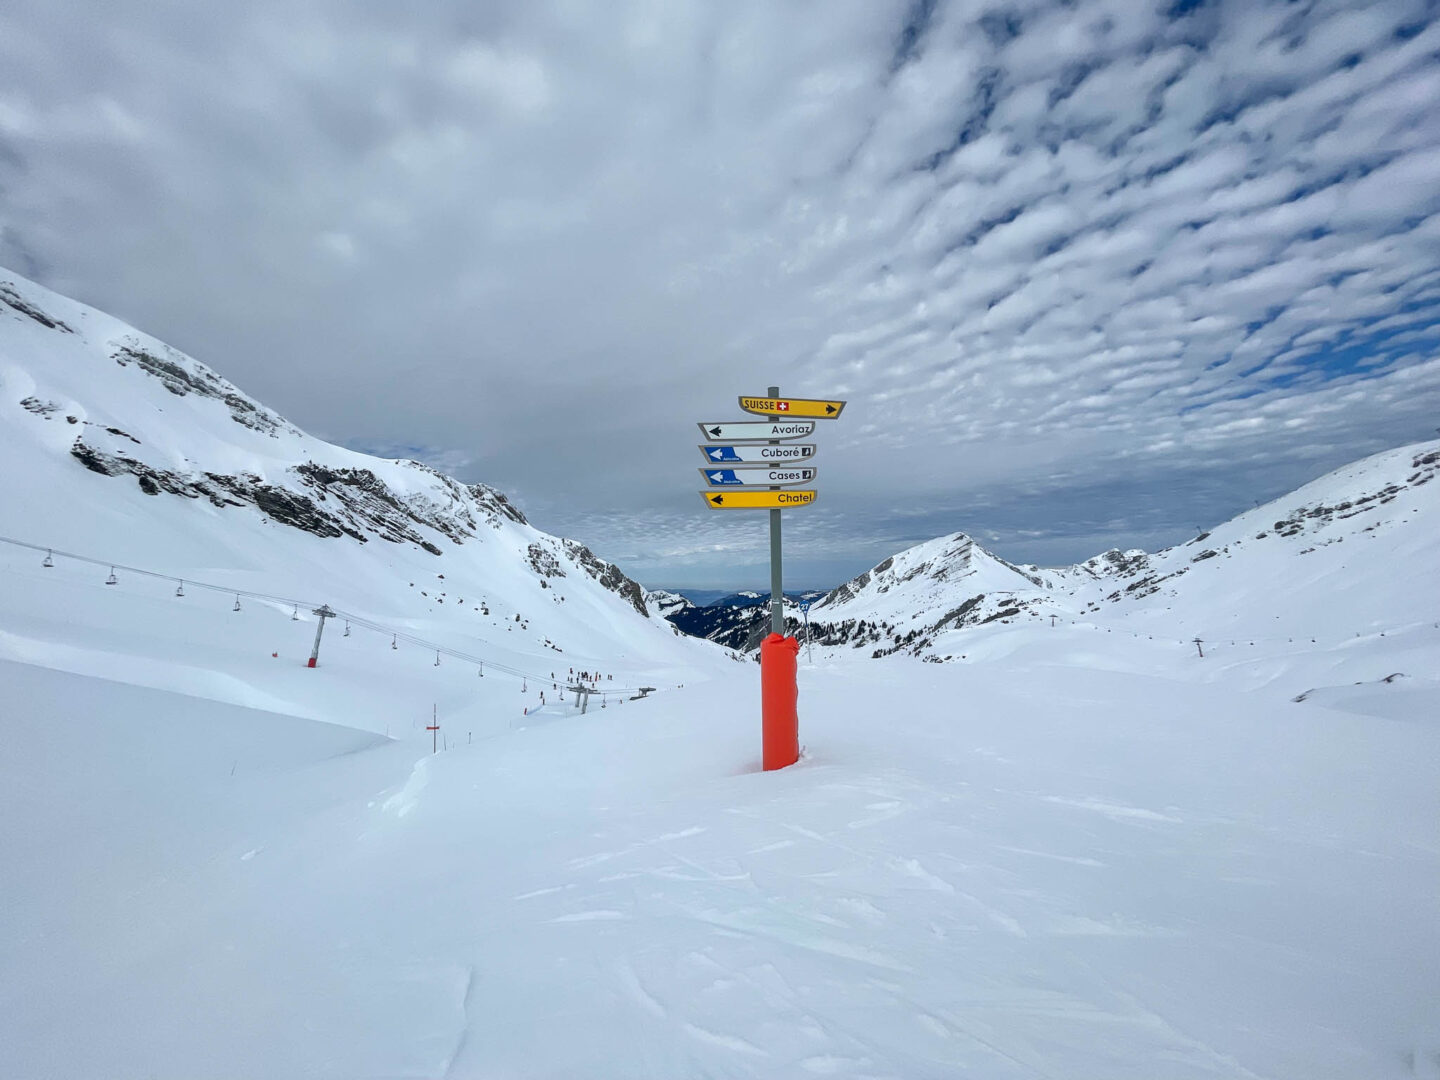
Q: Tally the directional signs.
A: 5